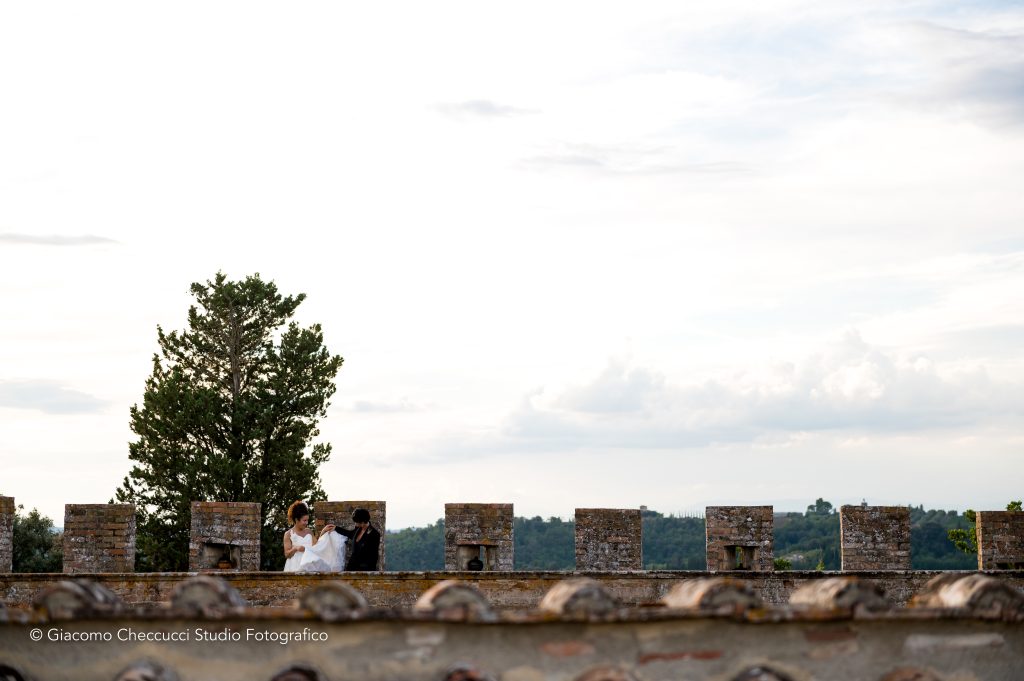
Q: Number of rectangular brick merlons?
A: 9